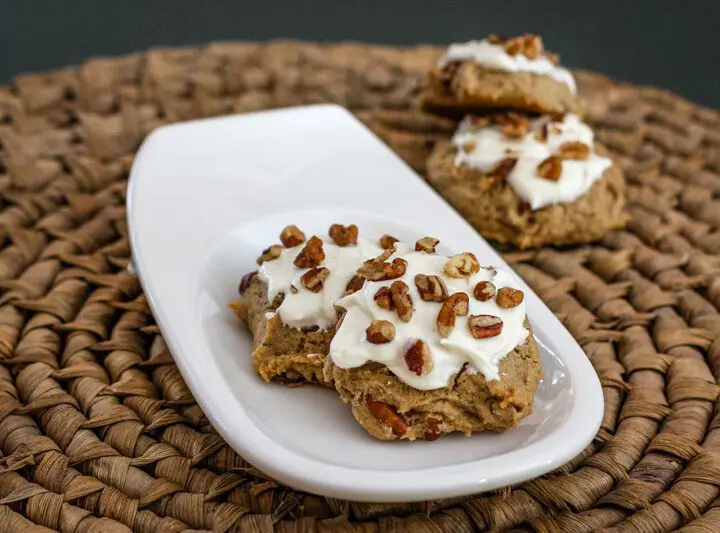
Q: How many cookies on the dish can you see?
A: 2